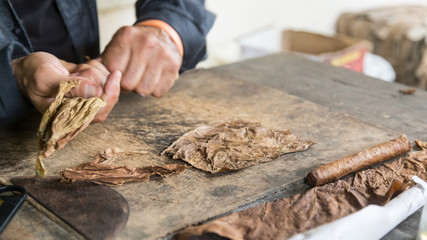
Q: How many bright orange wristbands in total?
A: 1